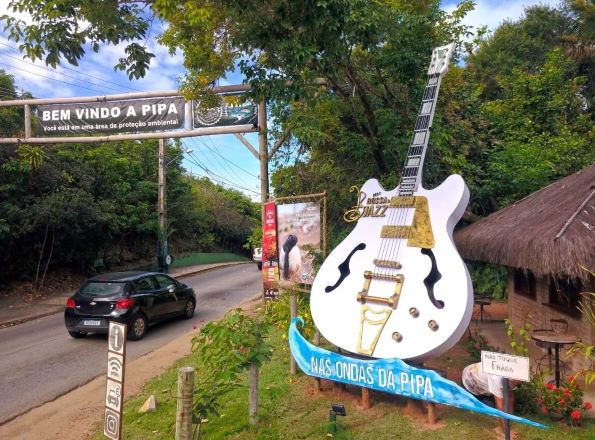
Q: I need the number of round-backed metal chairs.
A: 1